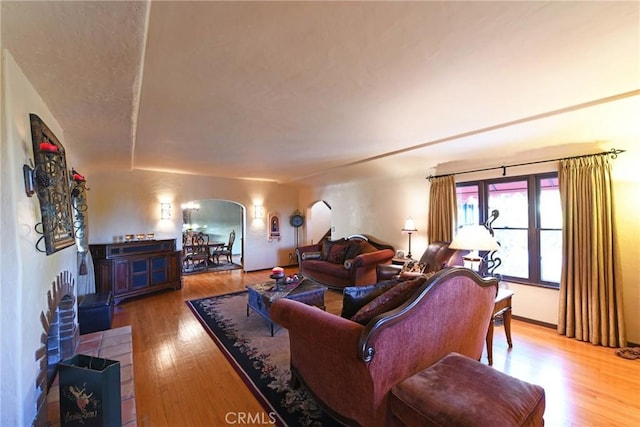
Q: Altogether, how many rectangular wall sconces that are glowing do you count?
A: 2